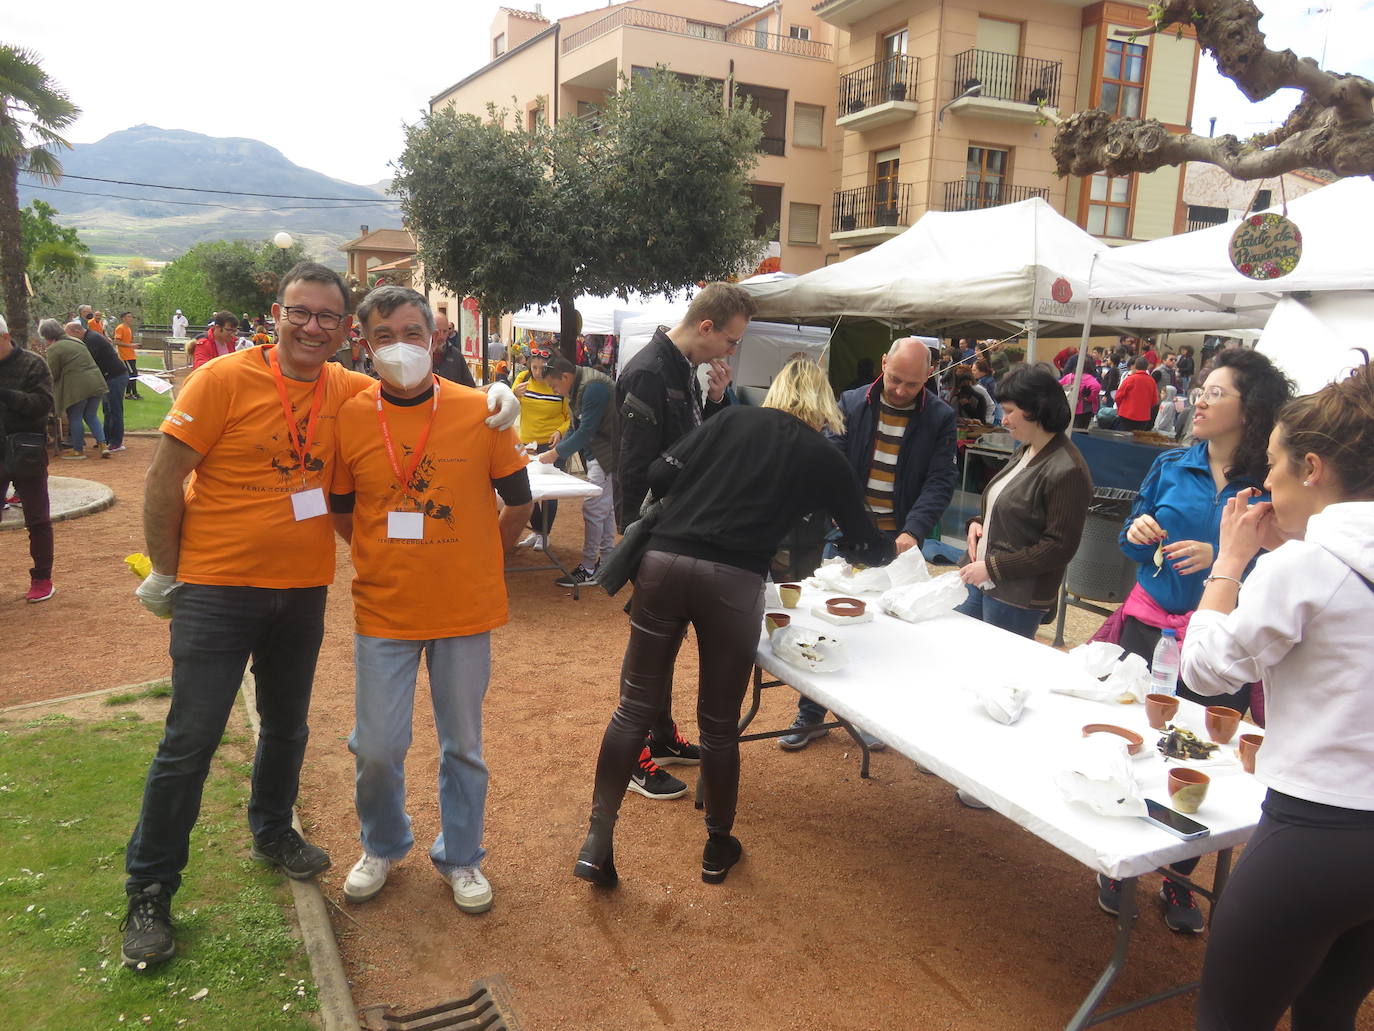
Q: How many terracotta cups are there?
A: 6